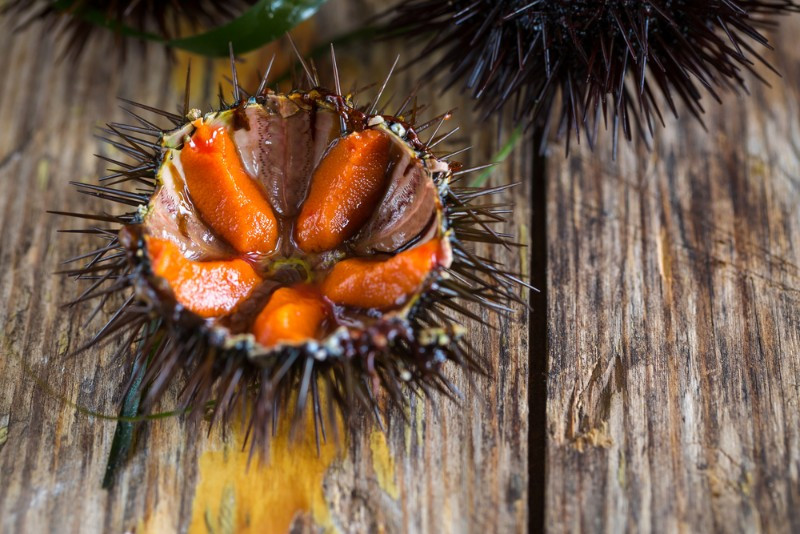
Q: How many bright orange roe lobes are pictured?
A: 5